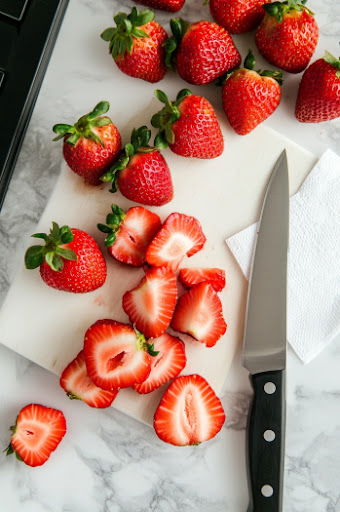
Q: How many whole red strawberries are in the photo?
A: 11